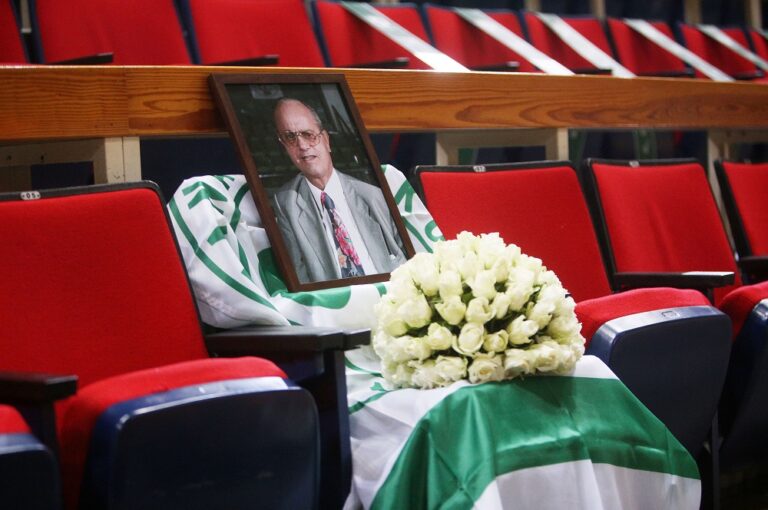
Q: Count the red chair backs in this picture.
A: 13